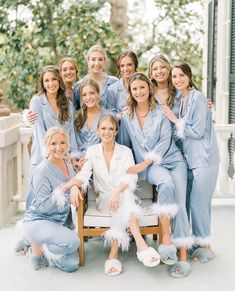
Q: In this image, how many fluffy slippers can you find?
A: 7